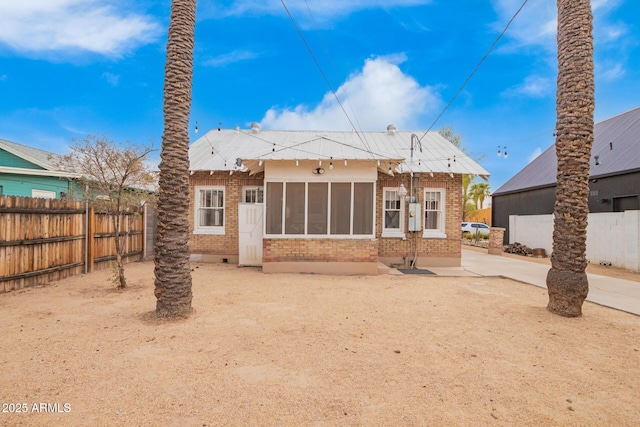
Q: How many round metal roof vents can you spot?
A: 2